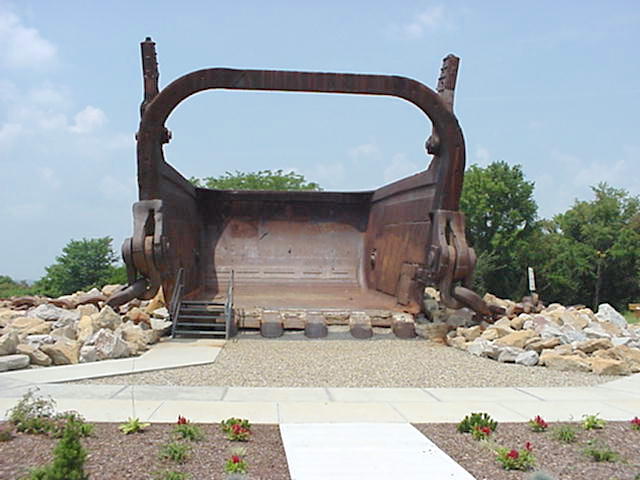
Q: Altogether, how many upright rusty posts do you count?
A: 2